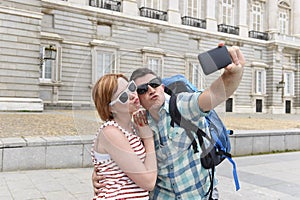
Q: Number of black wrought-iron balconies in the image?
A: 5